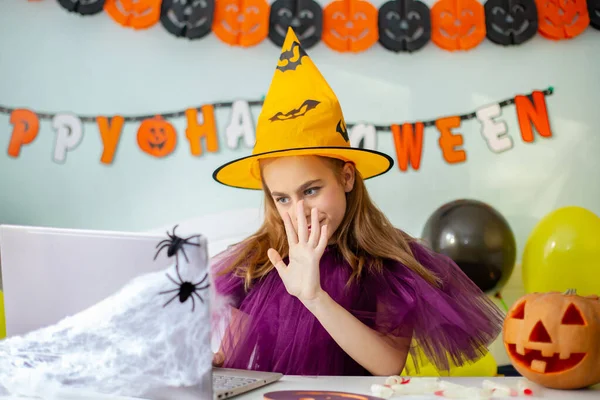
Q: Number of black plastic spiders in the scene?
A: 2